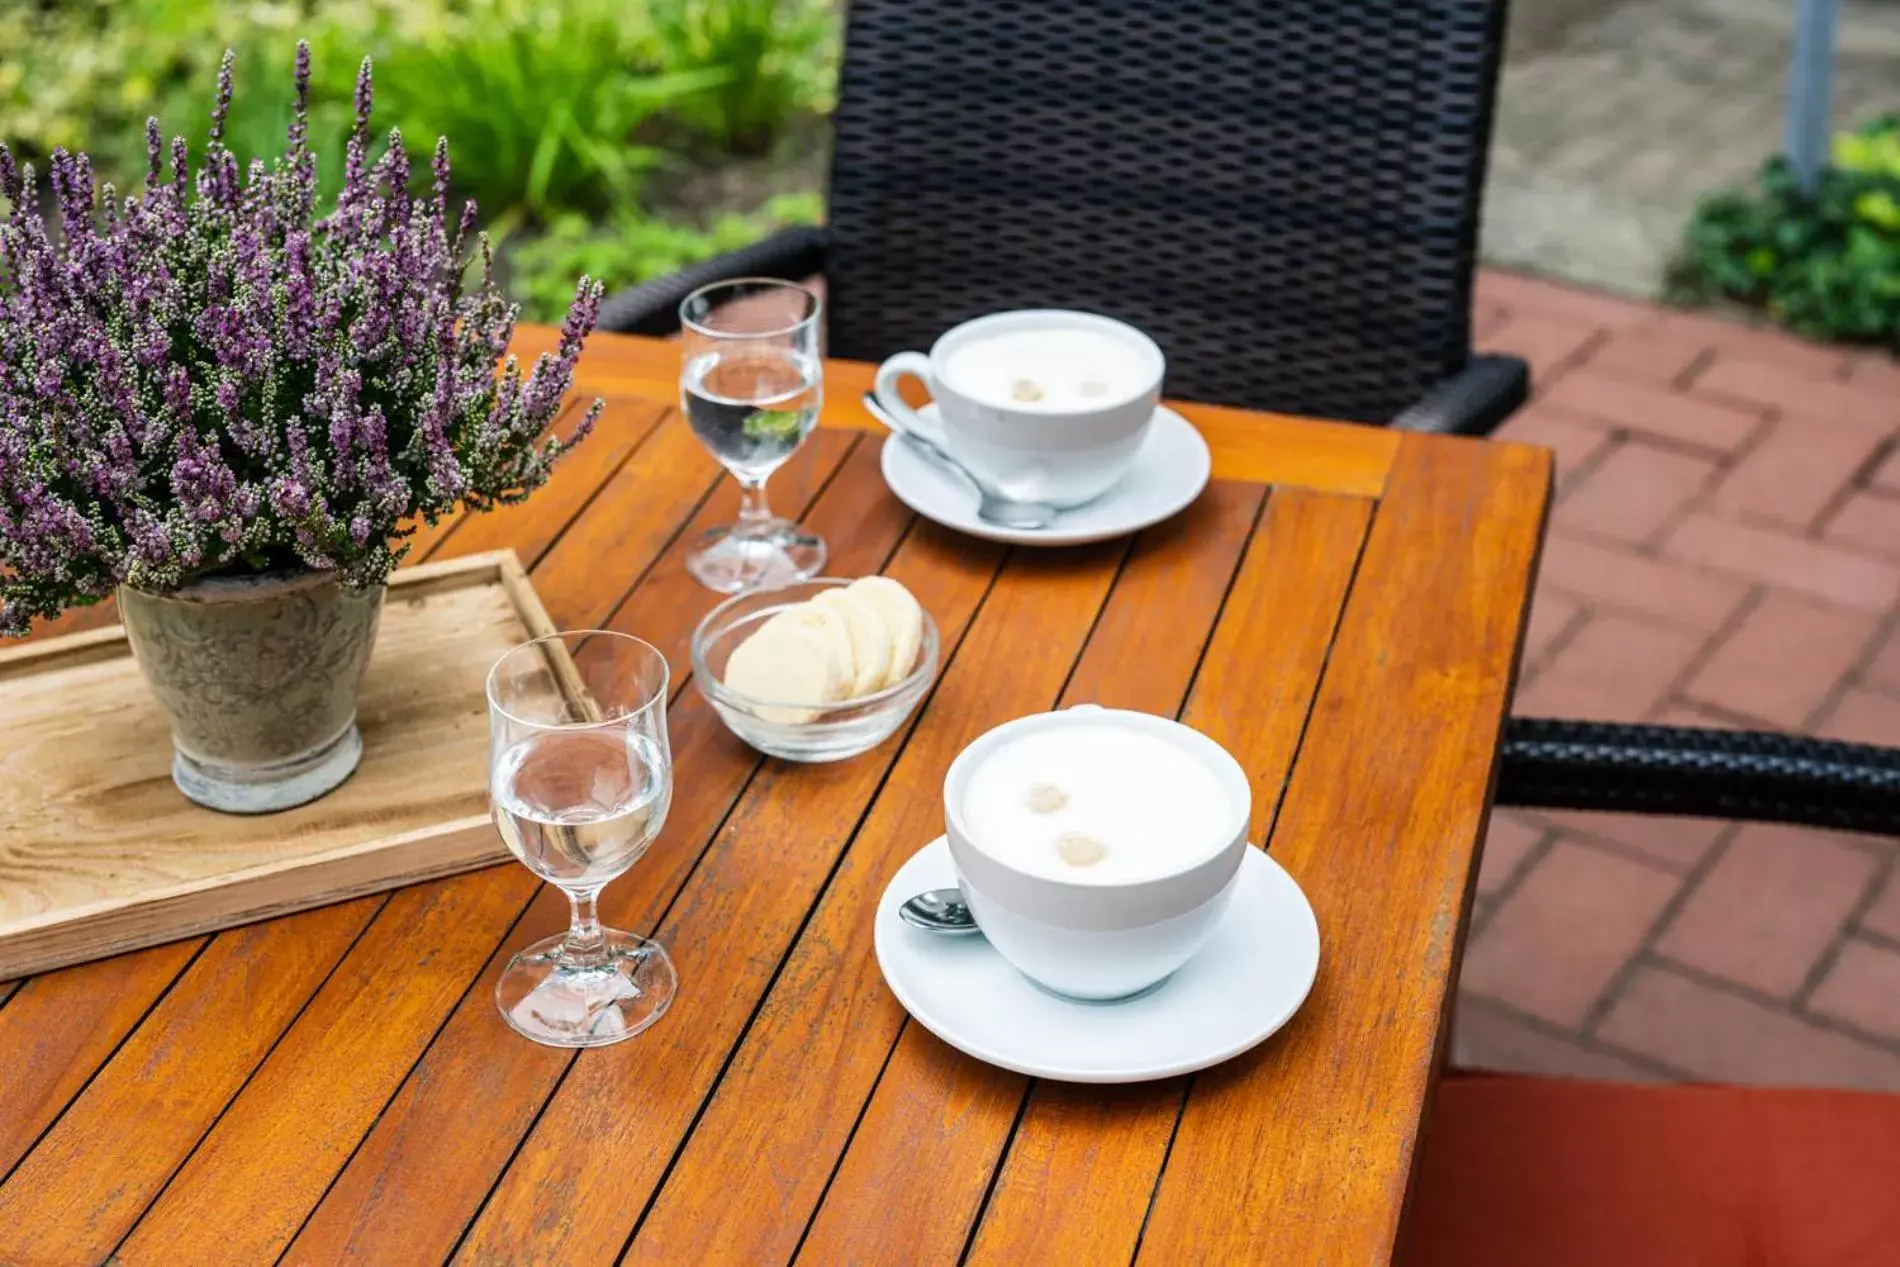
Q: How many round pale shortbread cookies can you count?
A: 4